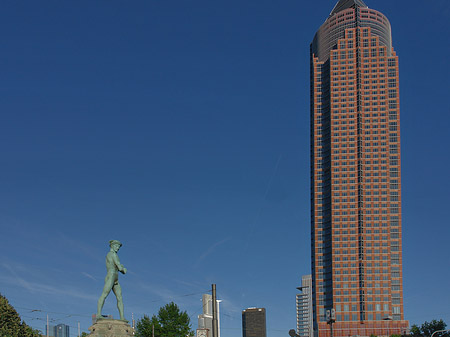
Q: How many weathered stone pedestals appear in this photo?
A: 1